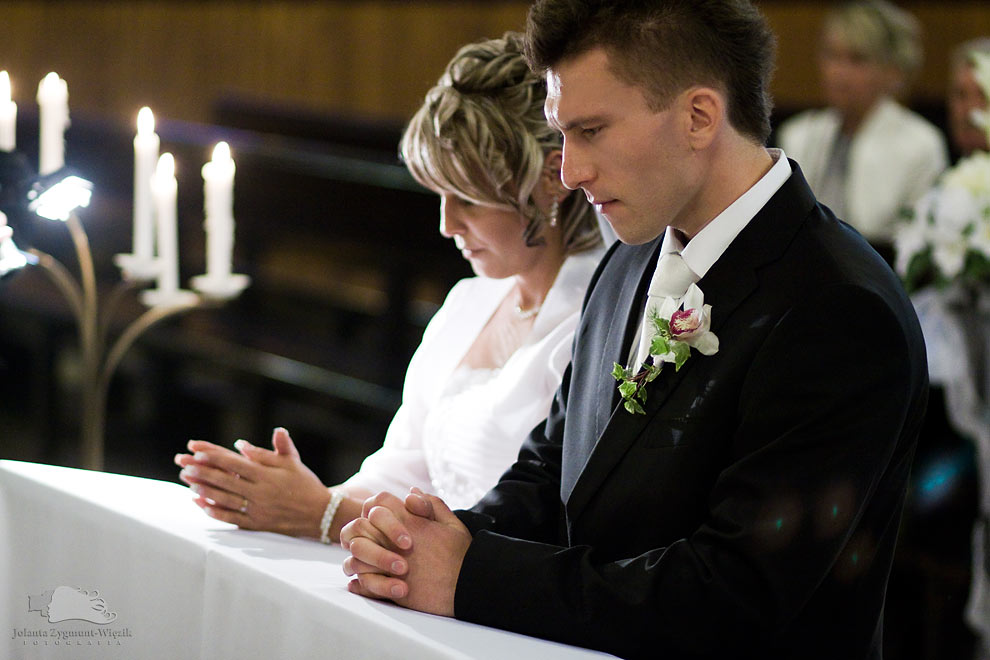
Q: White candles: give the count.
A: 5